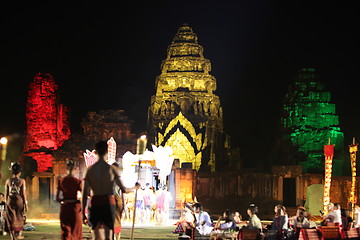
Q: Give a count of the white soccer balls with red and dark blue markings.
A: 0